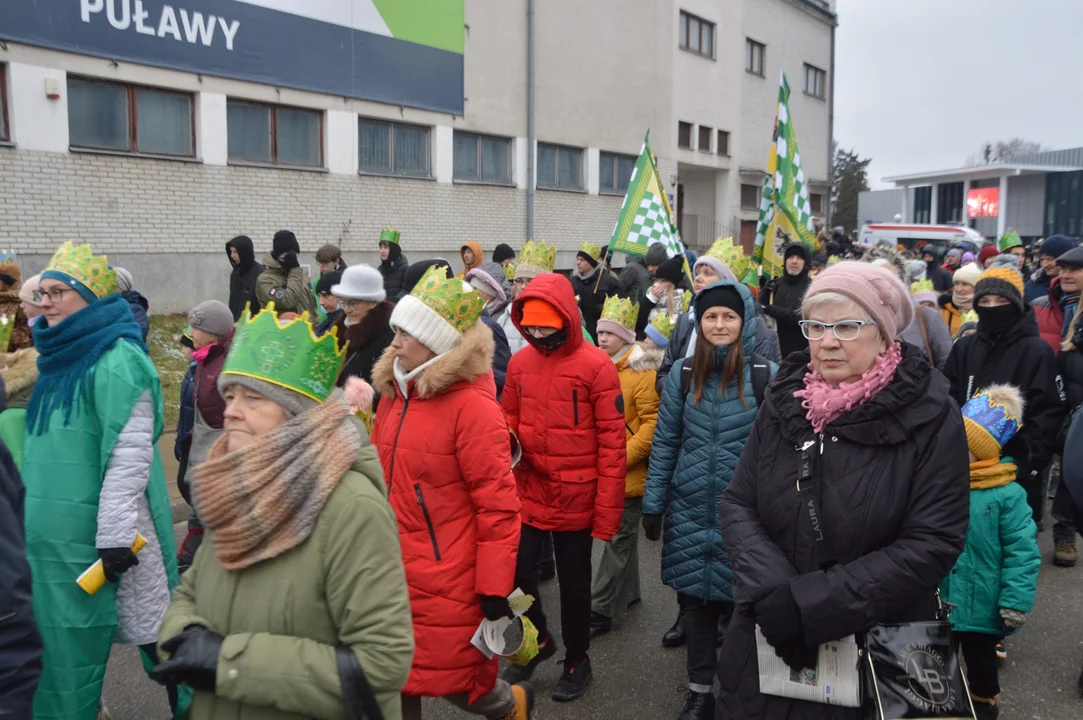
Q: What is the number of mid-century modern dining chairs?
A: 0